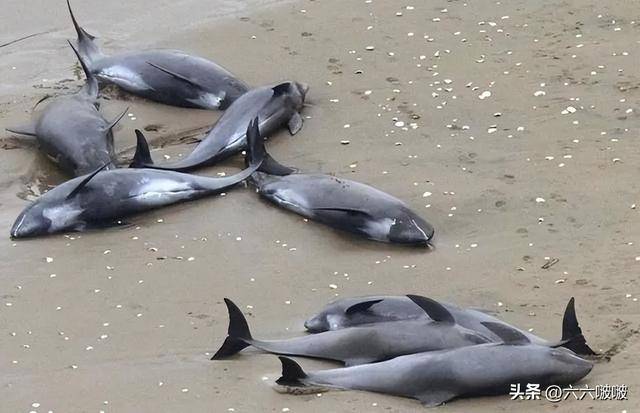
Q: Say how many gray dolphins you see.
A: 8